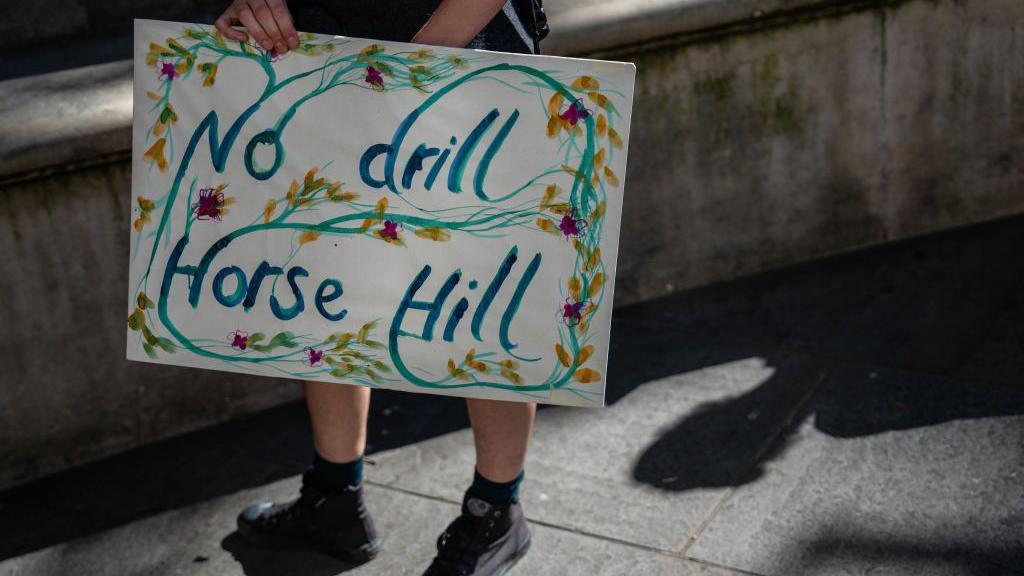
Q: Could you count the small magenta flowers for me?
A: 9